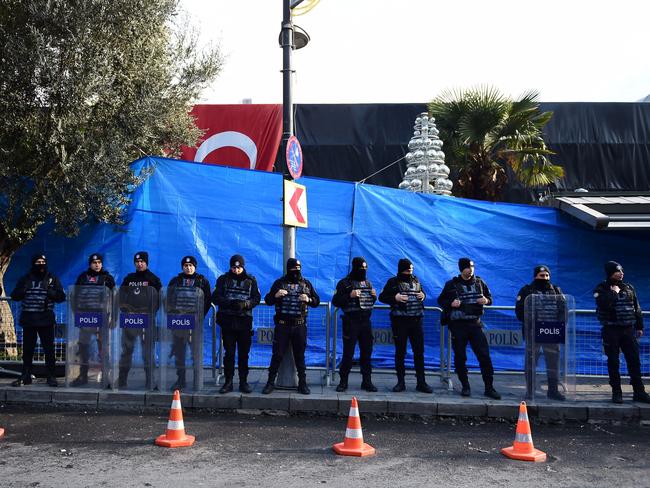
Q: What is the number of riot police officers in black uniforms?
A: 11